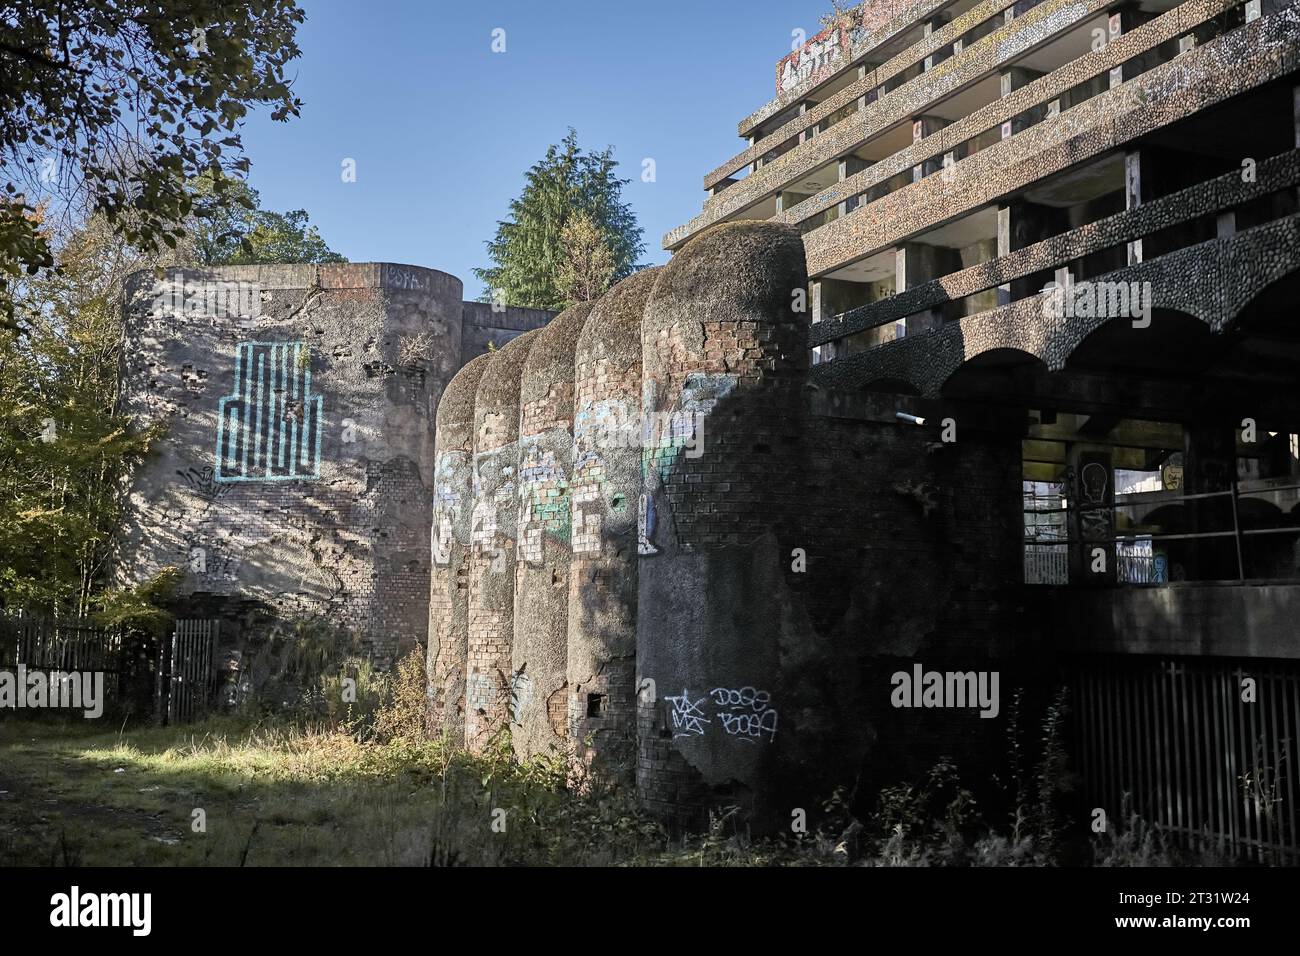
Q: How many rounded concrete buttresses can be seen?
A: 5